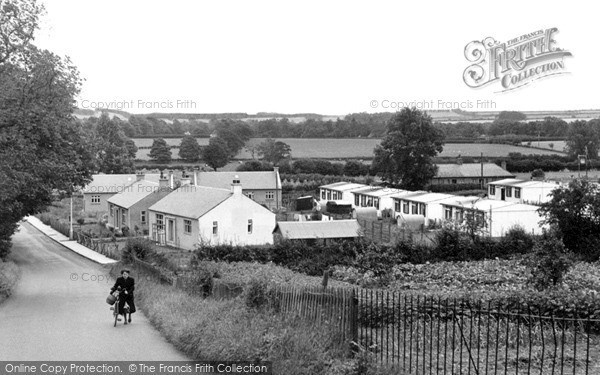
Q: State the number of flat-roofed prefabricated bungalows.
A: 5